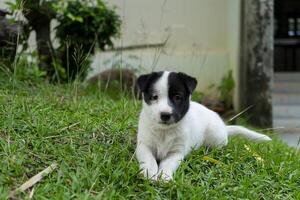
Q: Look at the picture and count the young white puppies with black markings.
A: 1